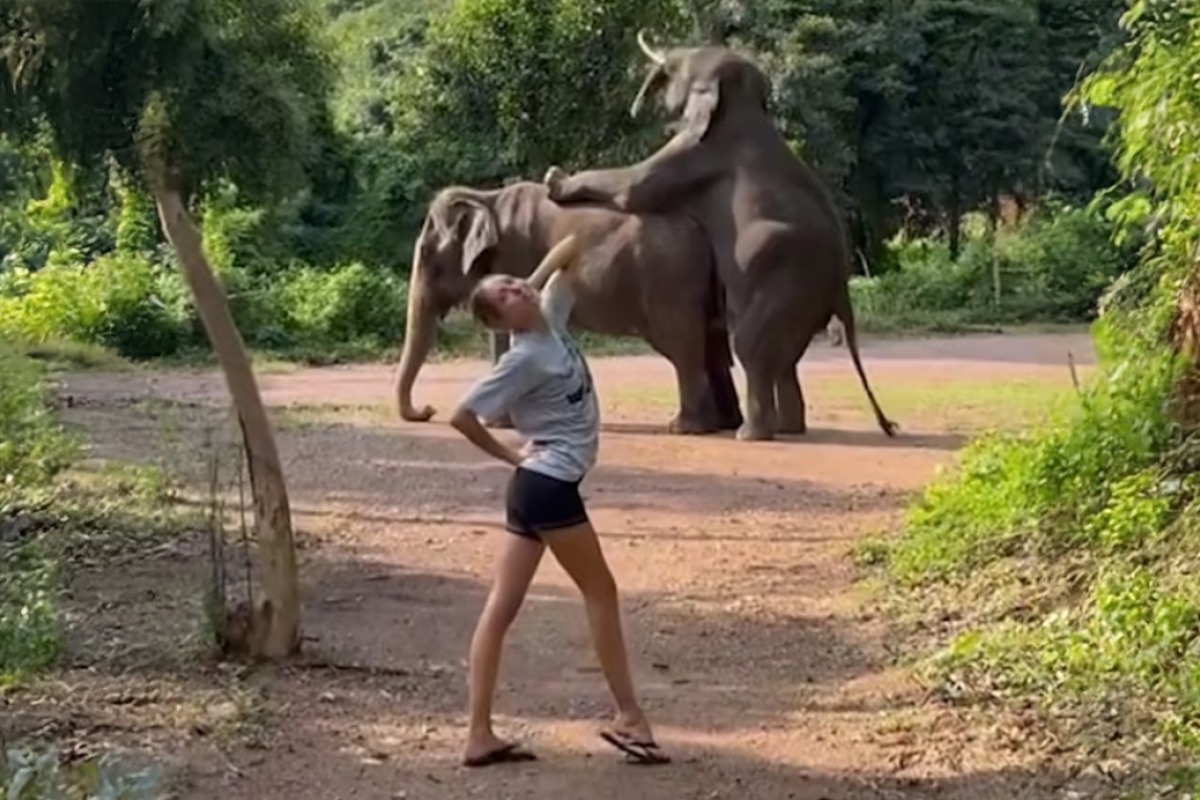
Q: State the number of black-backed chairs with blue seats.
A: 0